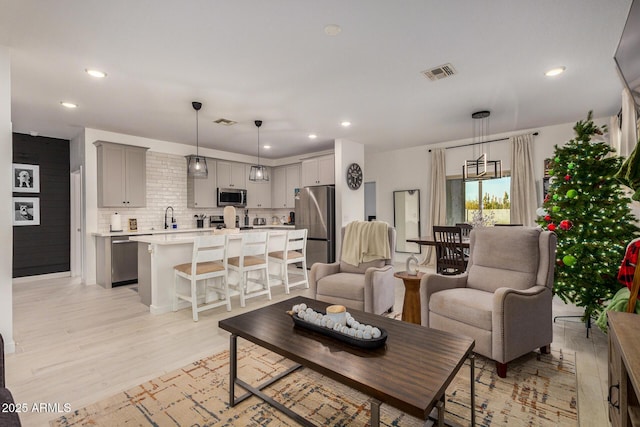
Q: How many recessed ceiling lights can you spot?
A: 6